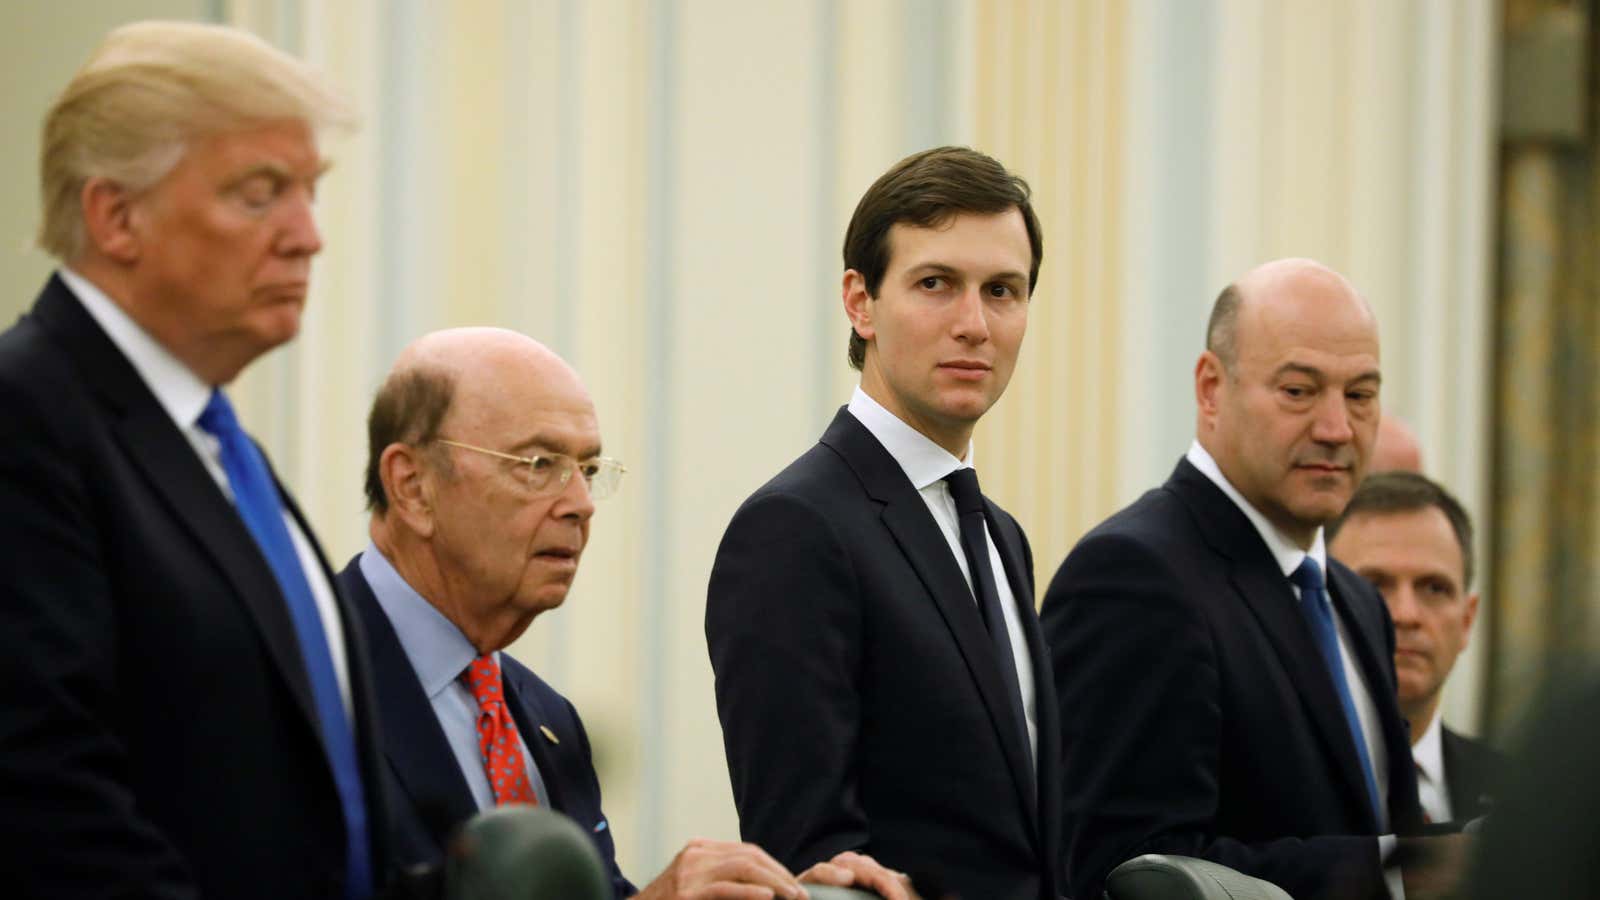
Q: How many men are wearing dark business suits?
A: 5